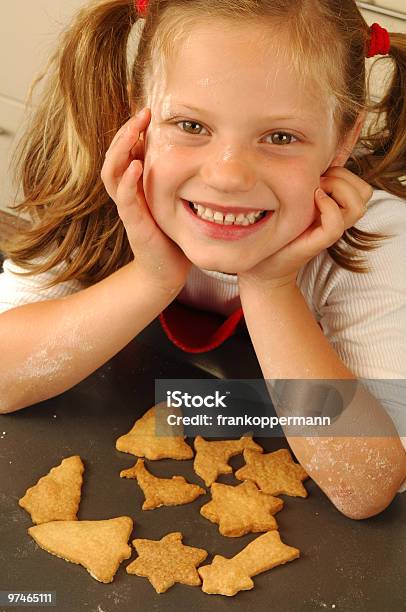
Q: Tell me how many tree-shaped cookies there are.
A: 1